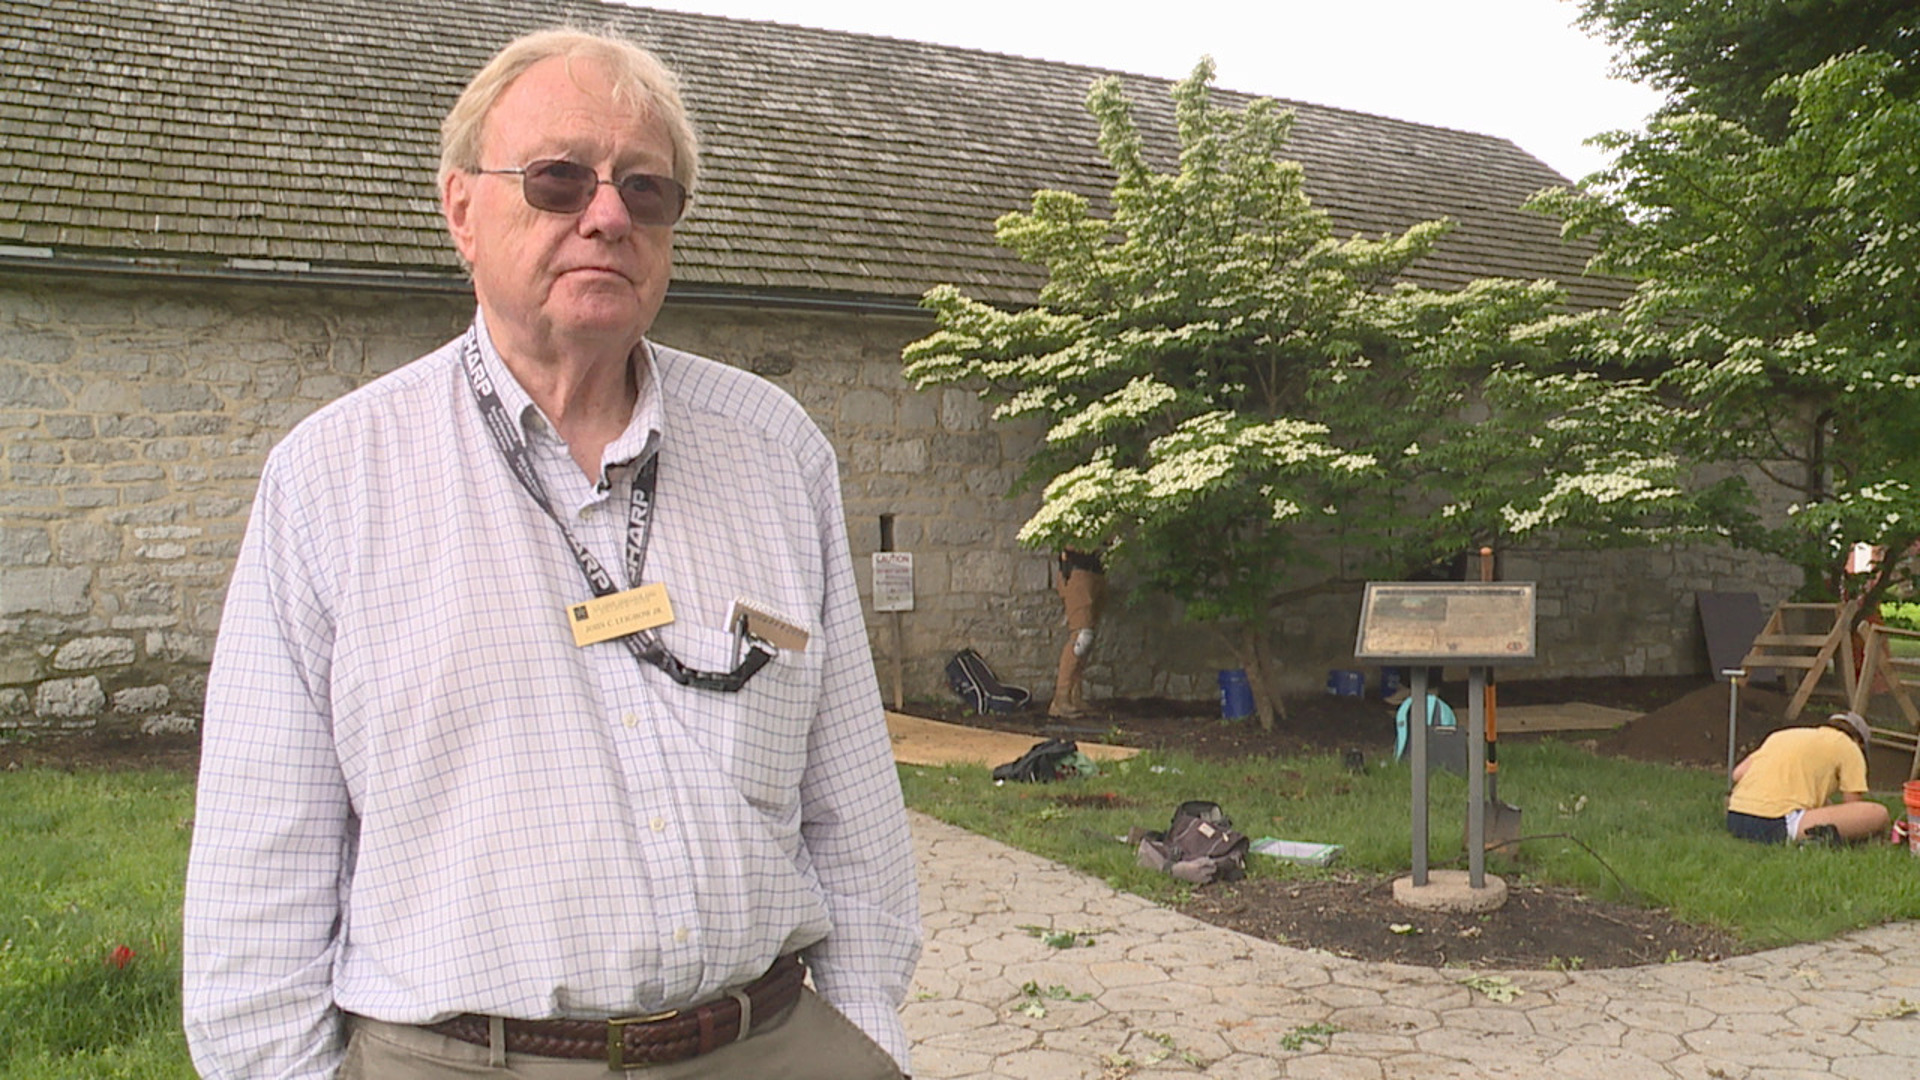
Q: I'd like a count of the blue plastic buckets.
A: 3